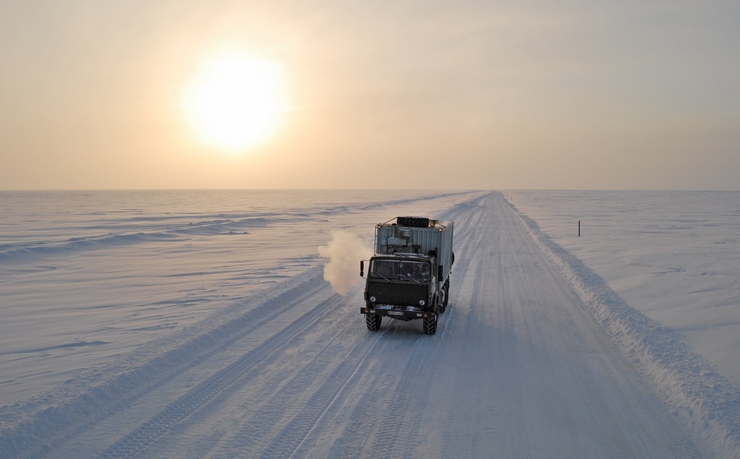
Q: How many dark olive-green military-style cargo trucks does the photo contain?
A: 1